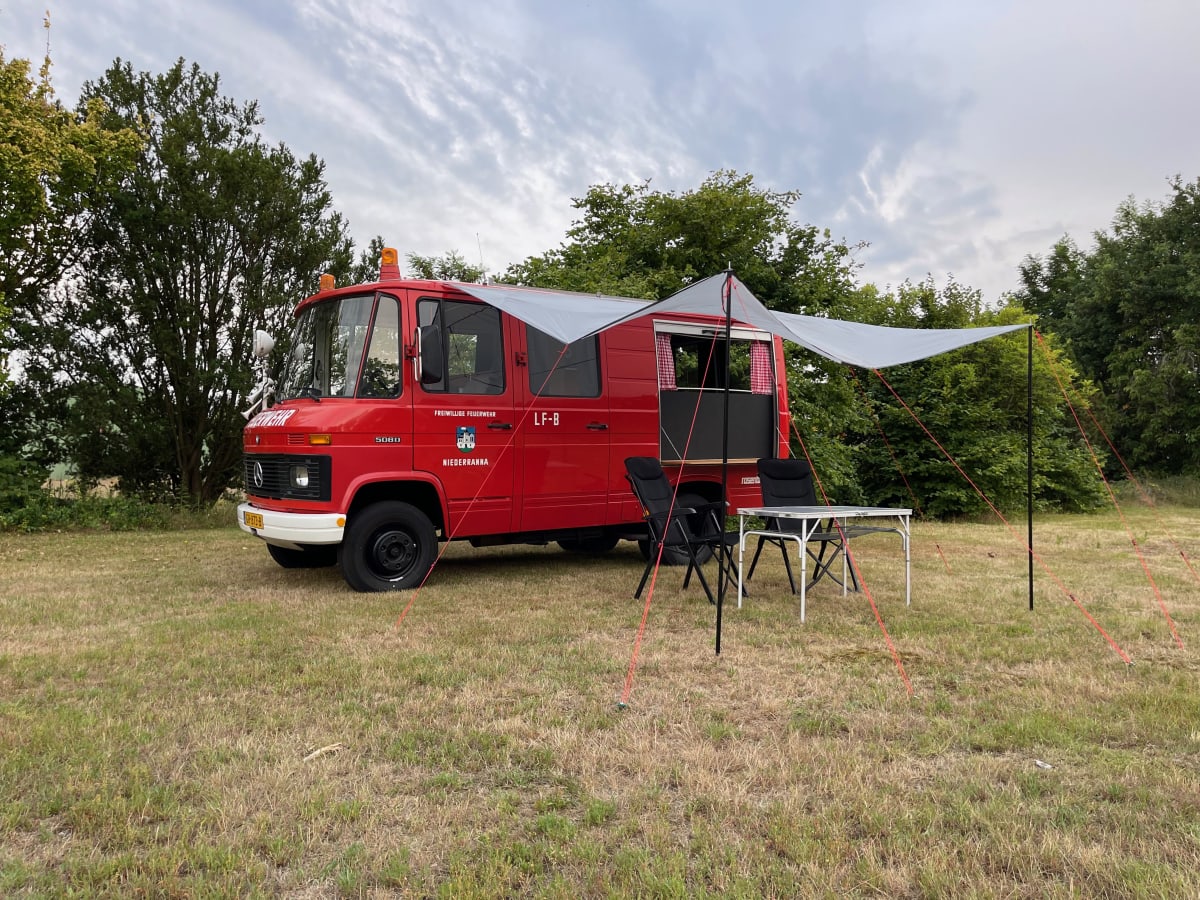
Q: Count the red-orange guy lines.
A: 7